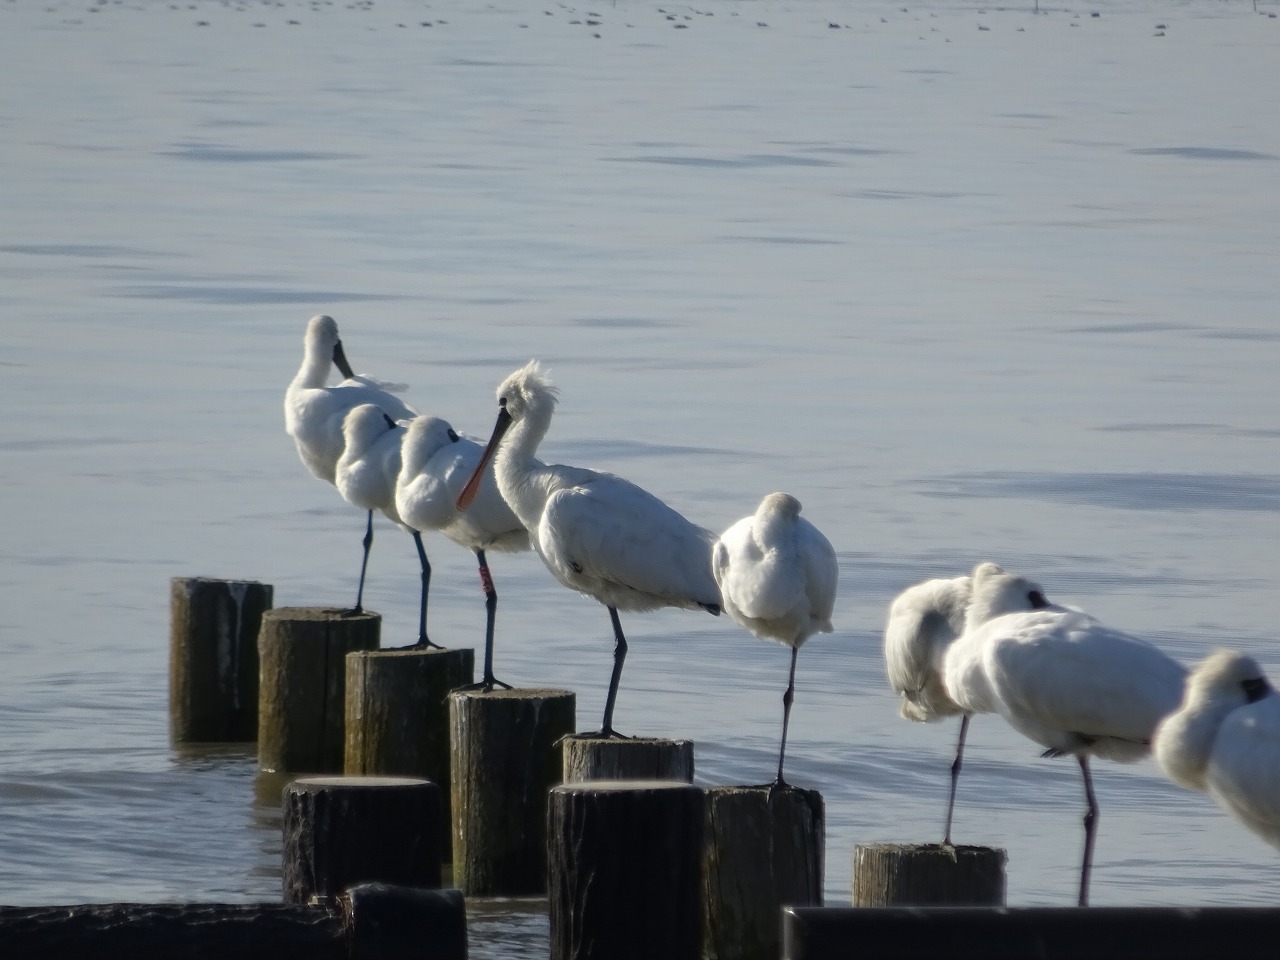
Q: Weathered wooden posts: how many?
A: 9